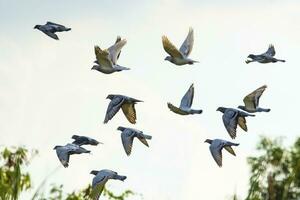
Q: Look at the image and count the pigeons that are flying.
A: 13